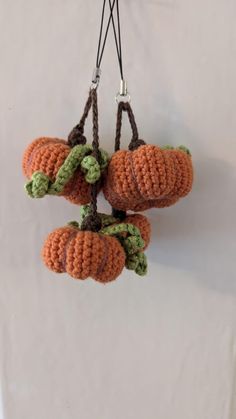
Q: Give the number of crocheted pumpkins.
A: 4